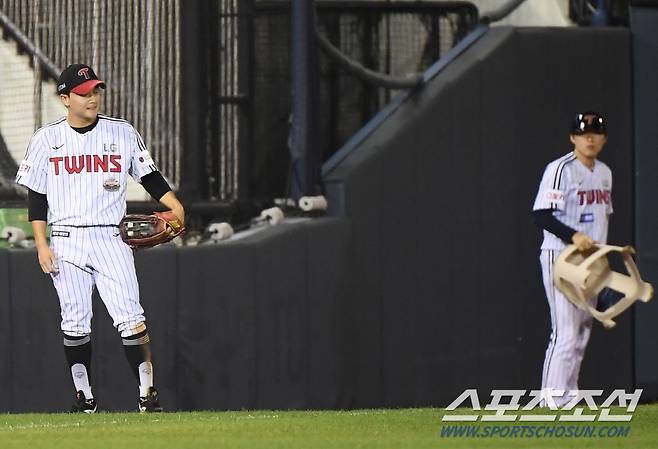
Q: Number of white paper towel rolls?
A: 4